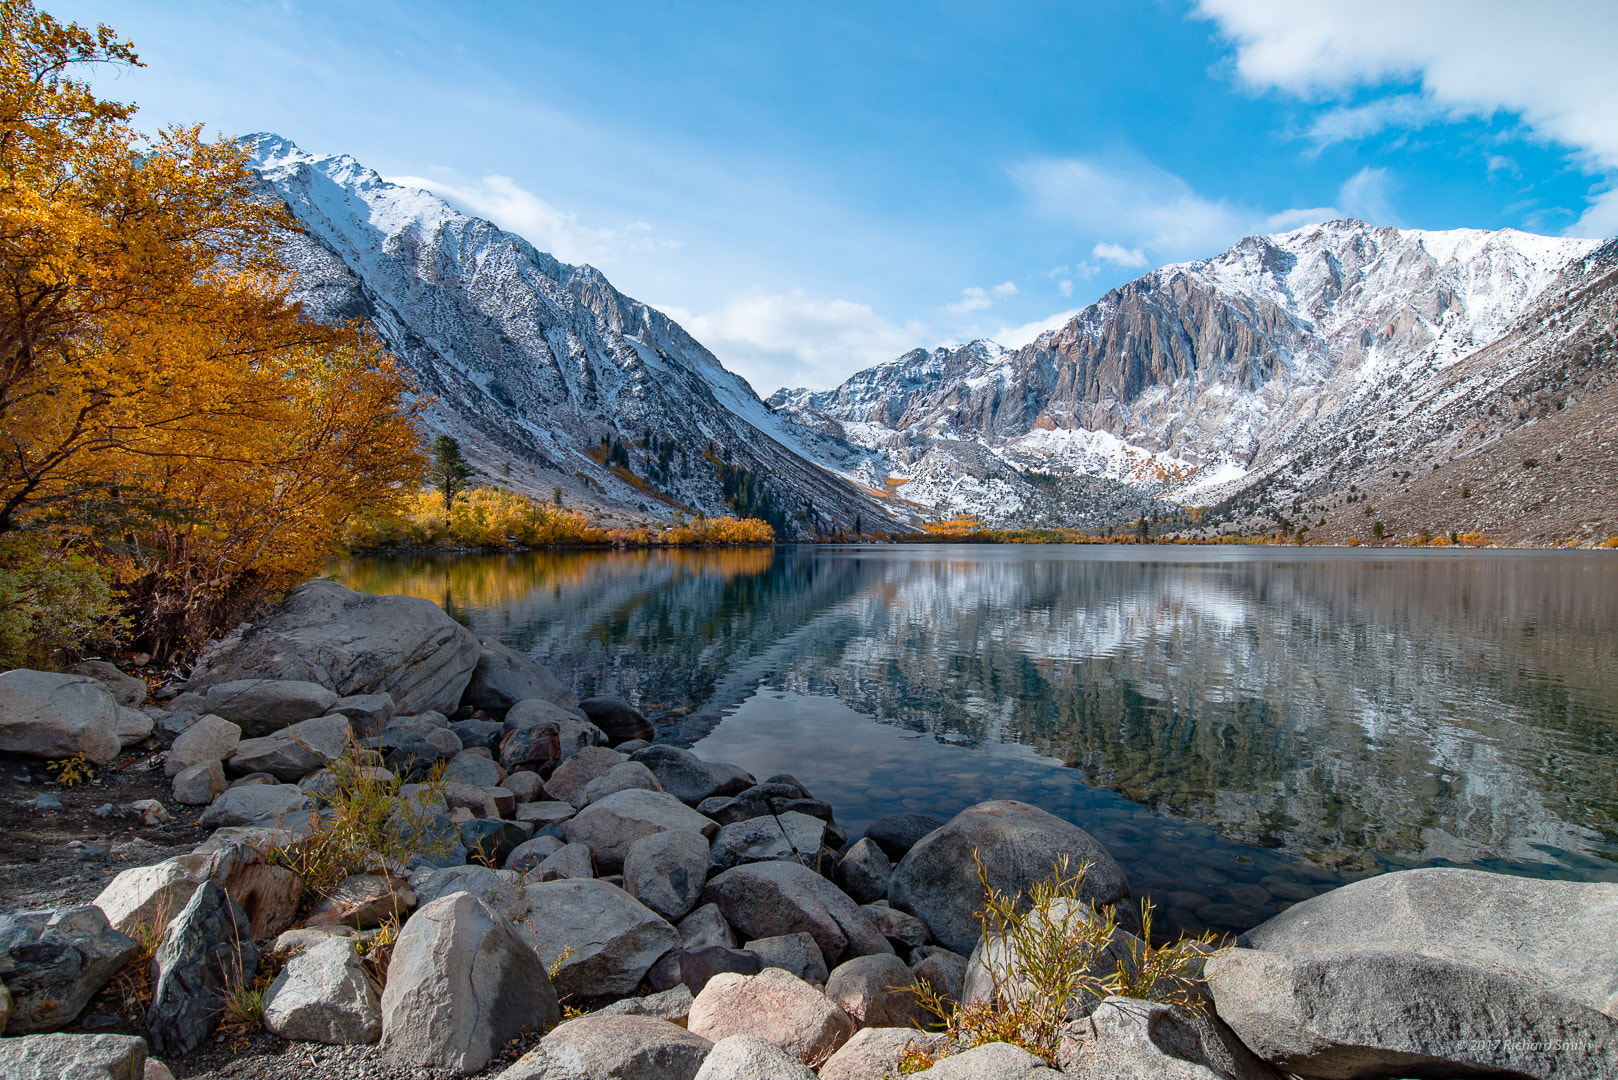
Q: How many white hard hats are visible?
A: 0